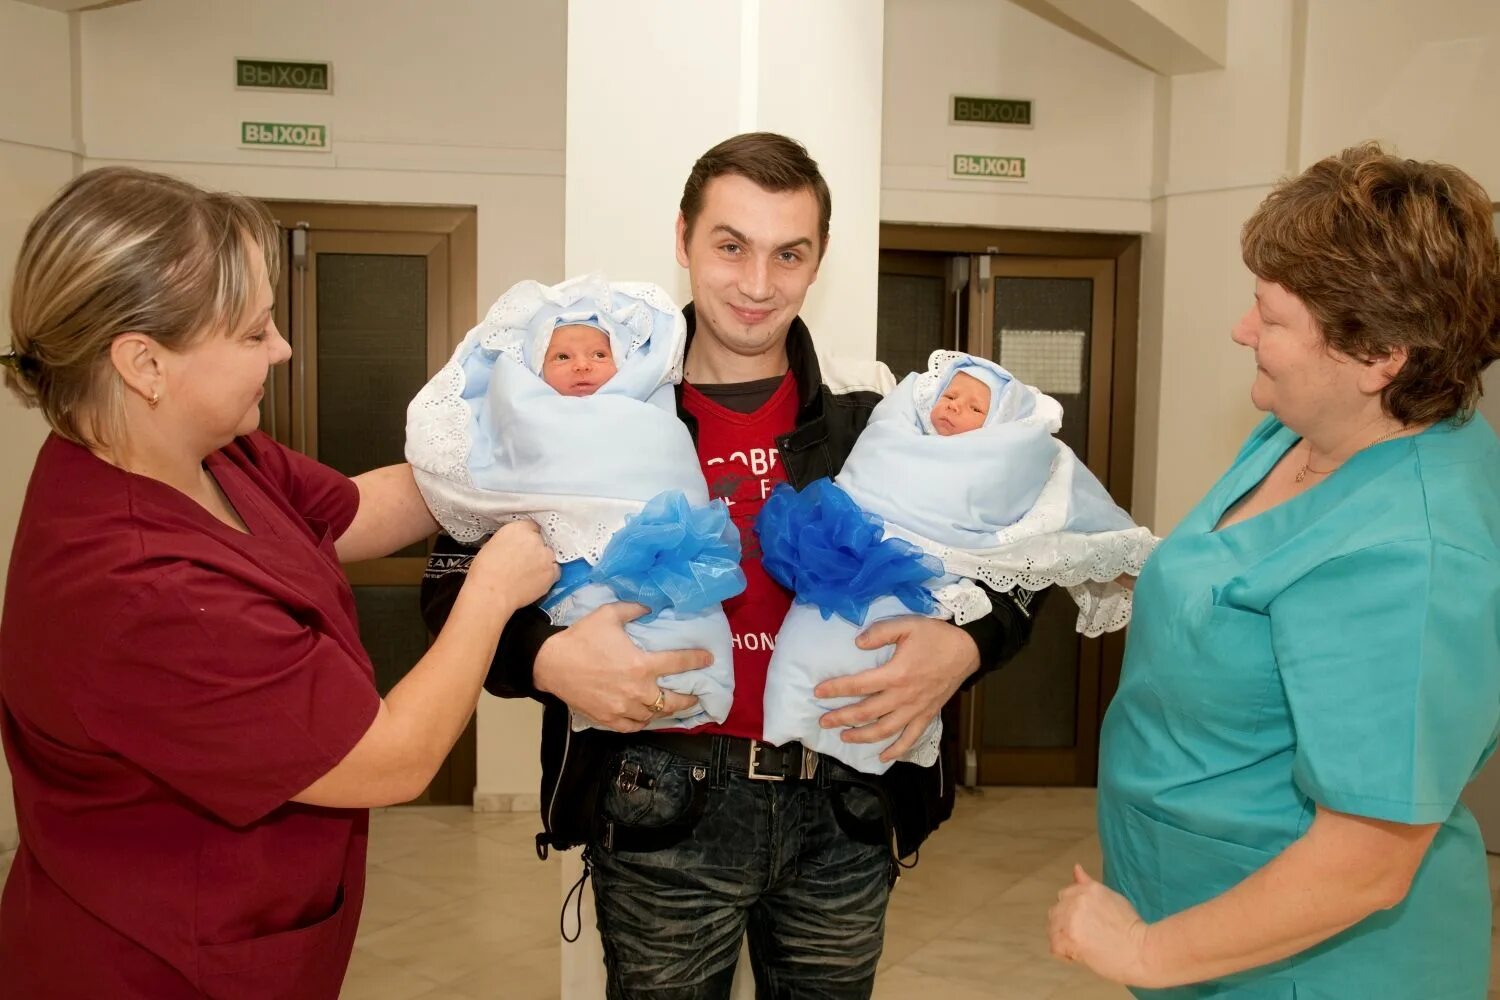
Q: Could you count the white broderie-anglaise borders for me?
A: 2